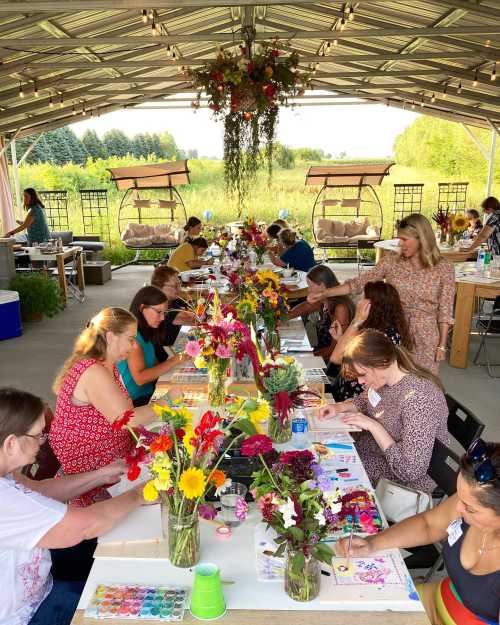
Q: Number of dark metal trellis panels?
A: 4